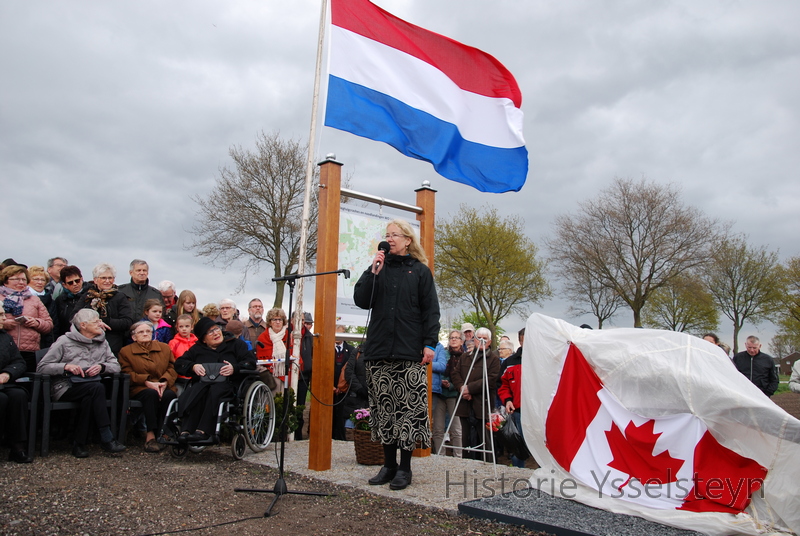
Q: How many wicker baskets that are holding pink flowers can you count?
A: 1